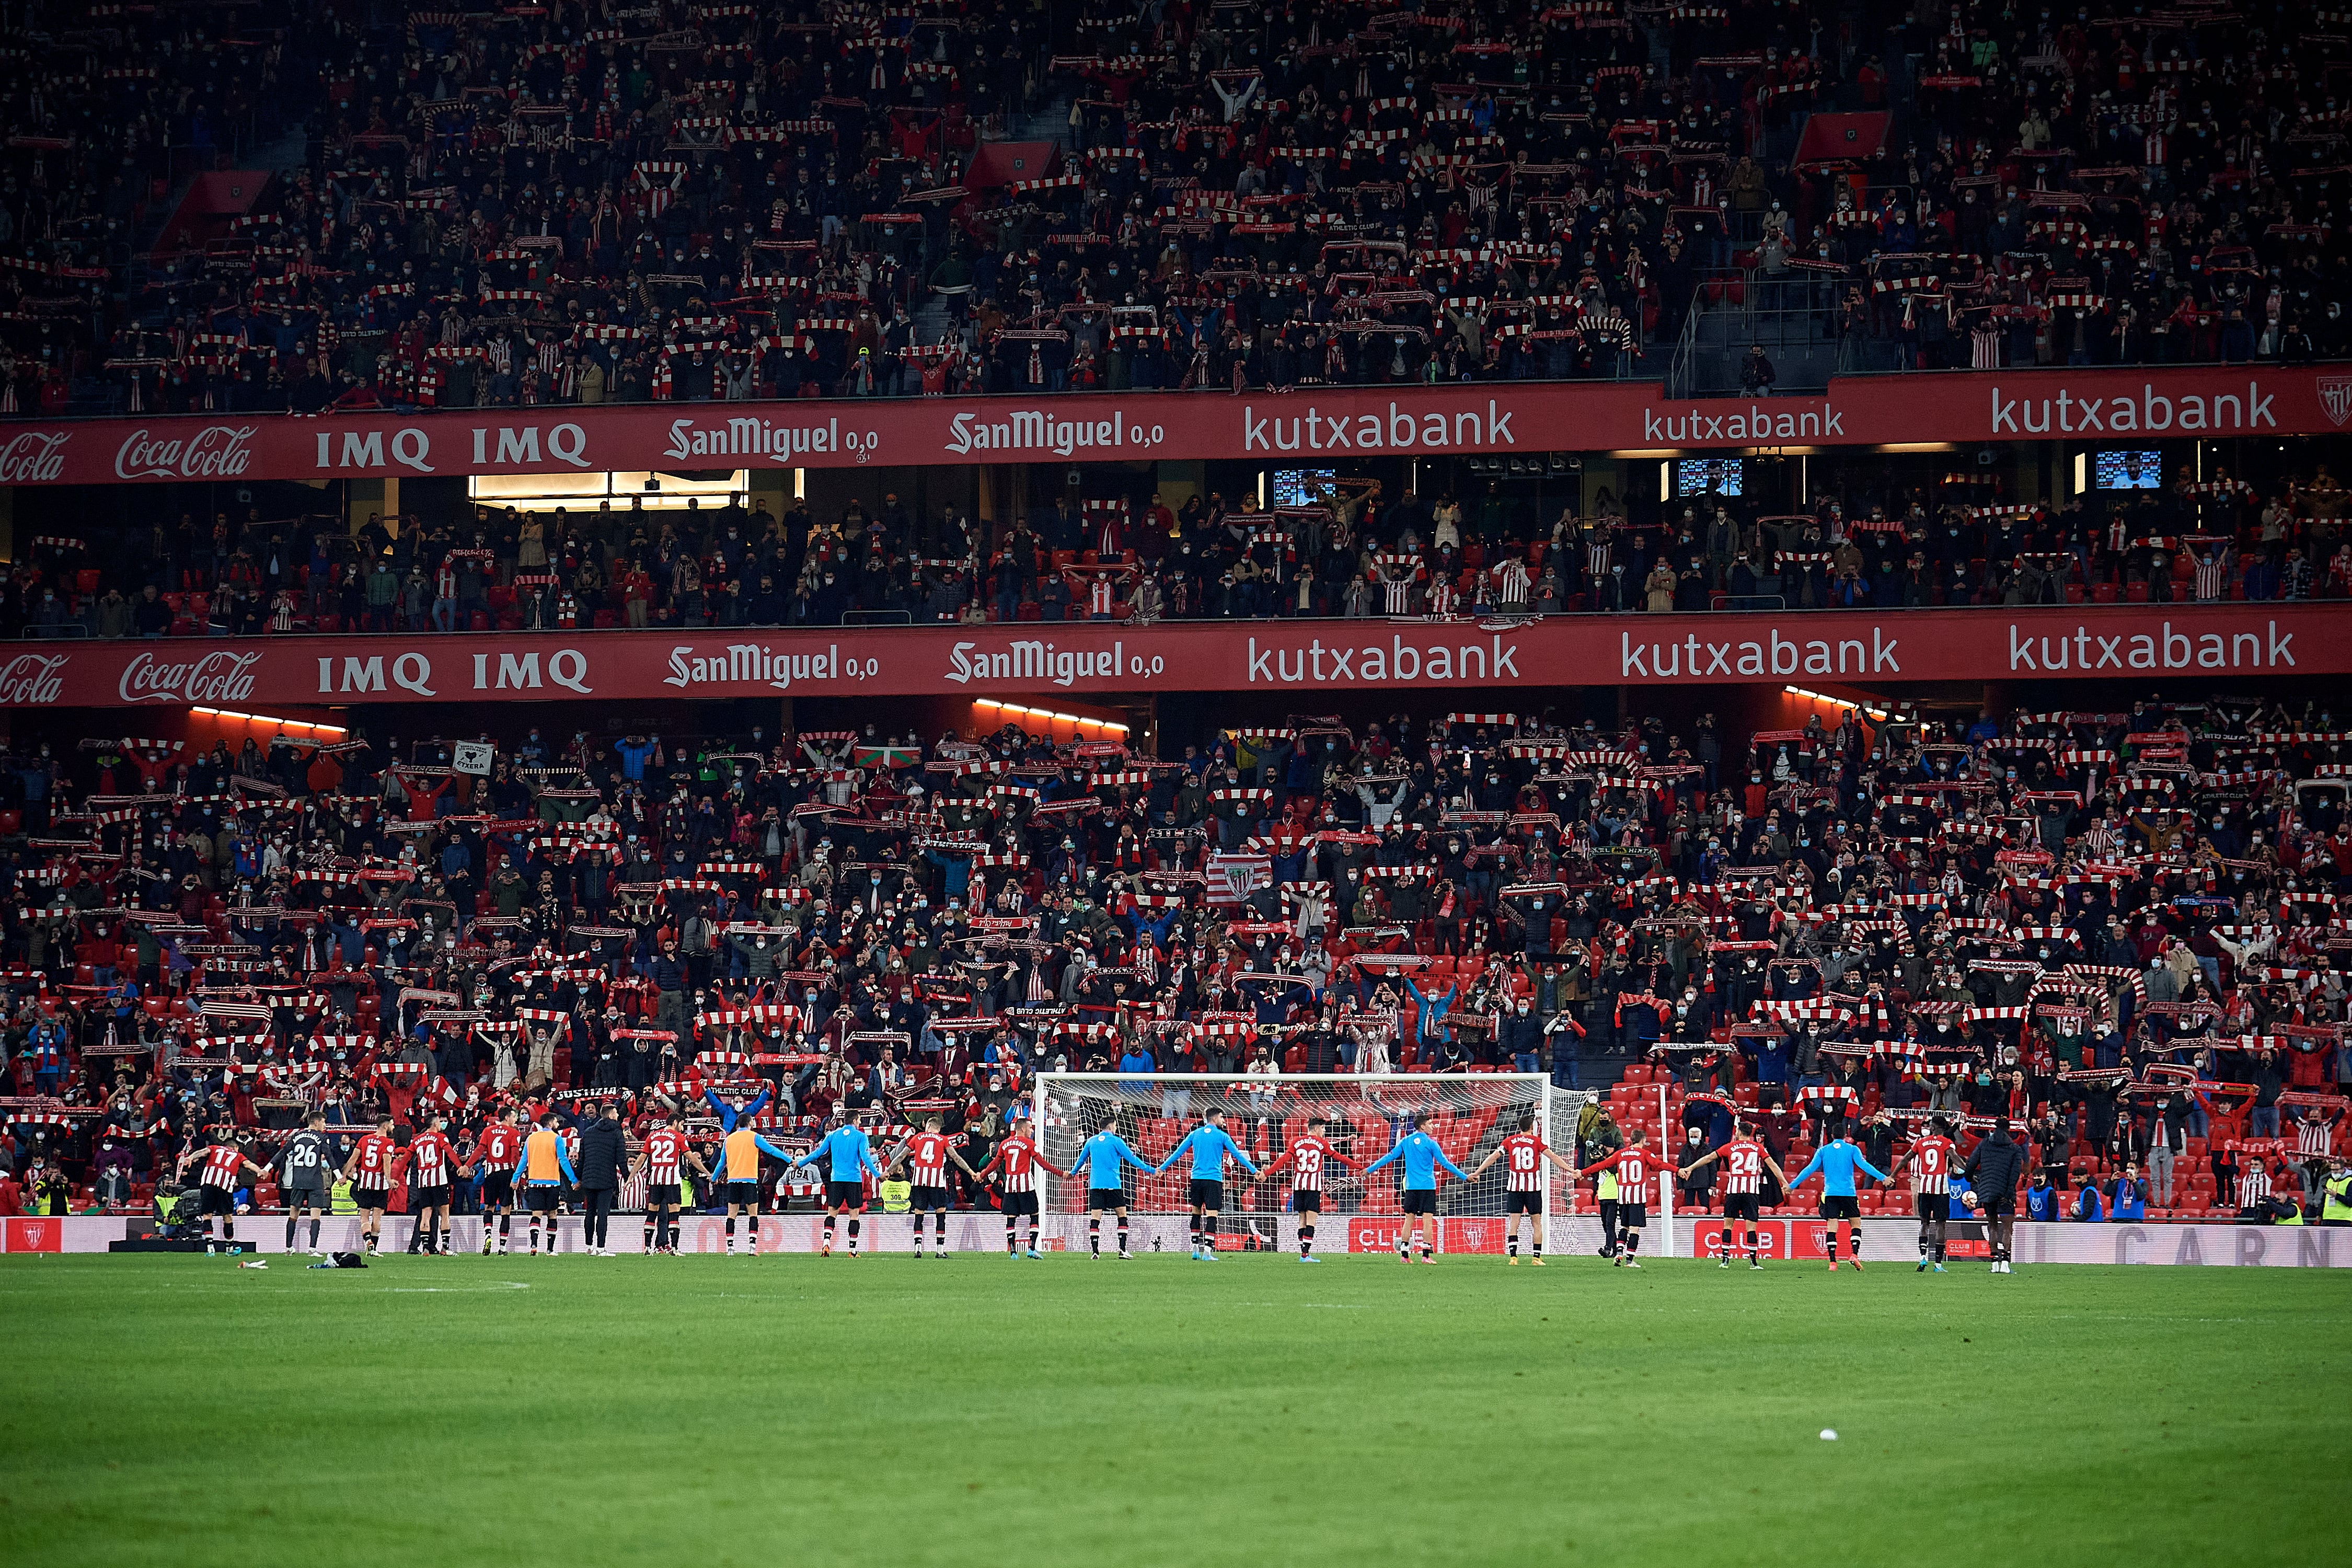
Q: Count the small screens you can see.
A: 3